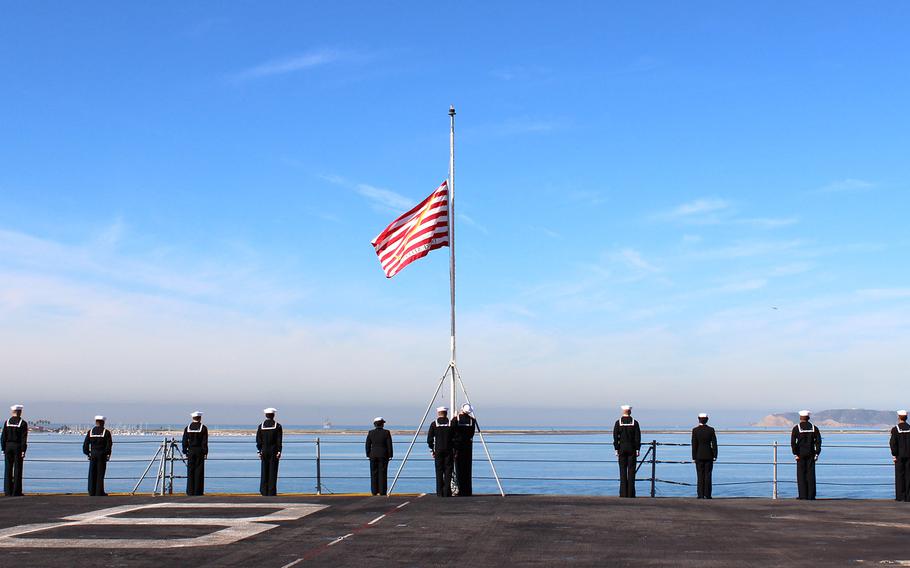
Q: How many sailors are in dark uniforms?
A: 11